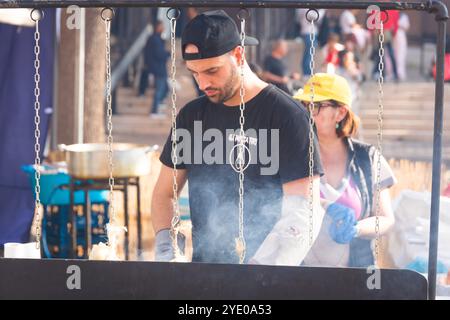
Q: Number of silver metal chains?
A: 6